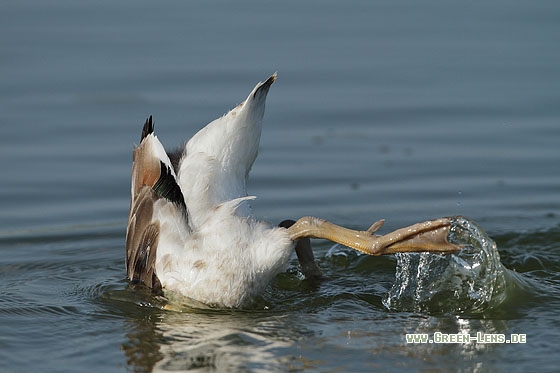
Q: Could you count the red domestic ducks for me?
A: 0